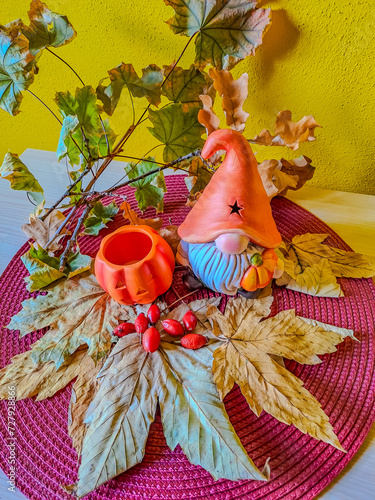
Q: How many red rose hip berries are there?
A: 7